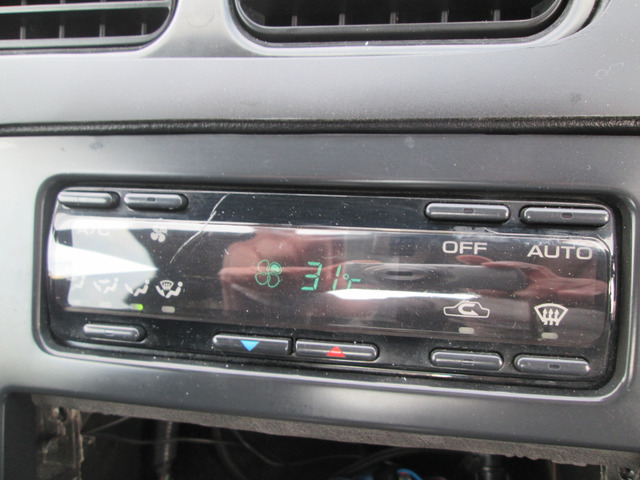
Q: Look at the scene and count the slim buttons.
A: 9